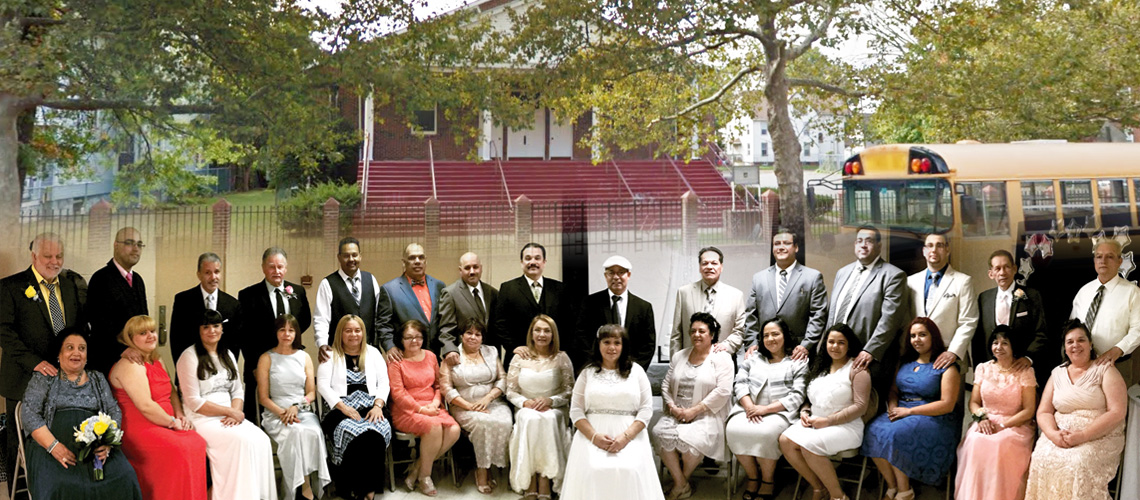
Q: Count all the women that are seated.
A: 15